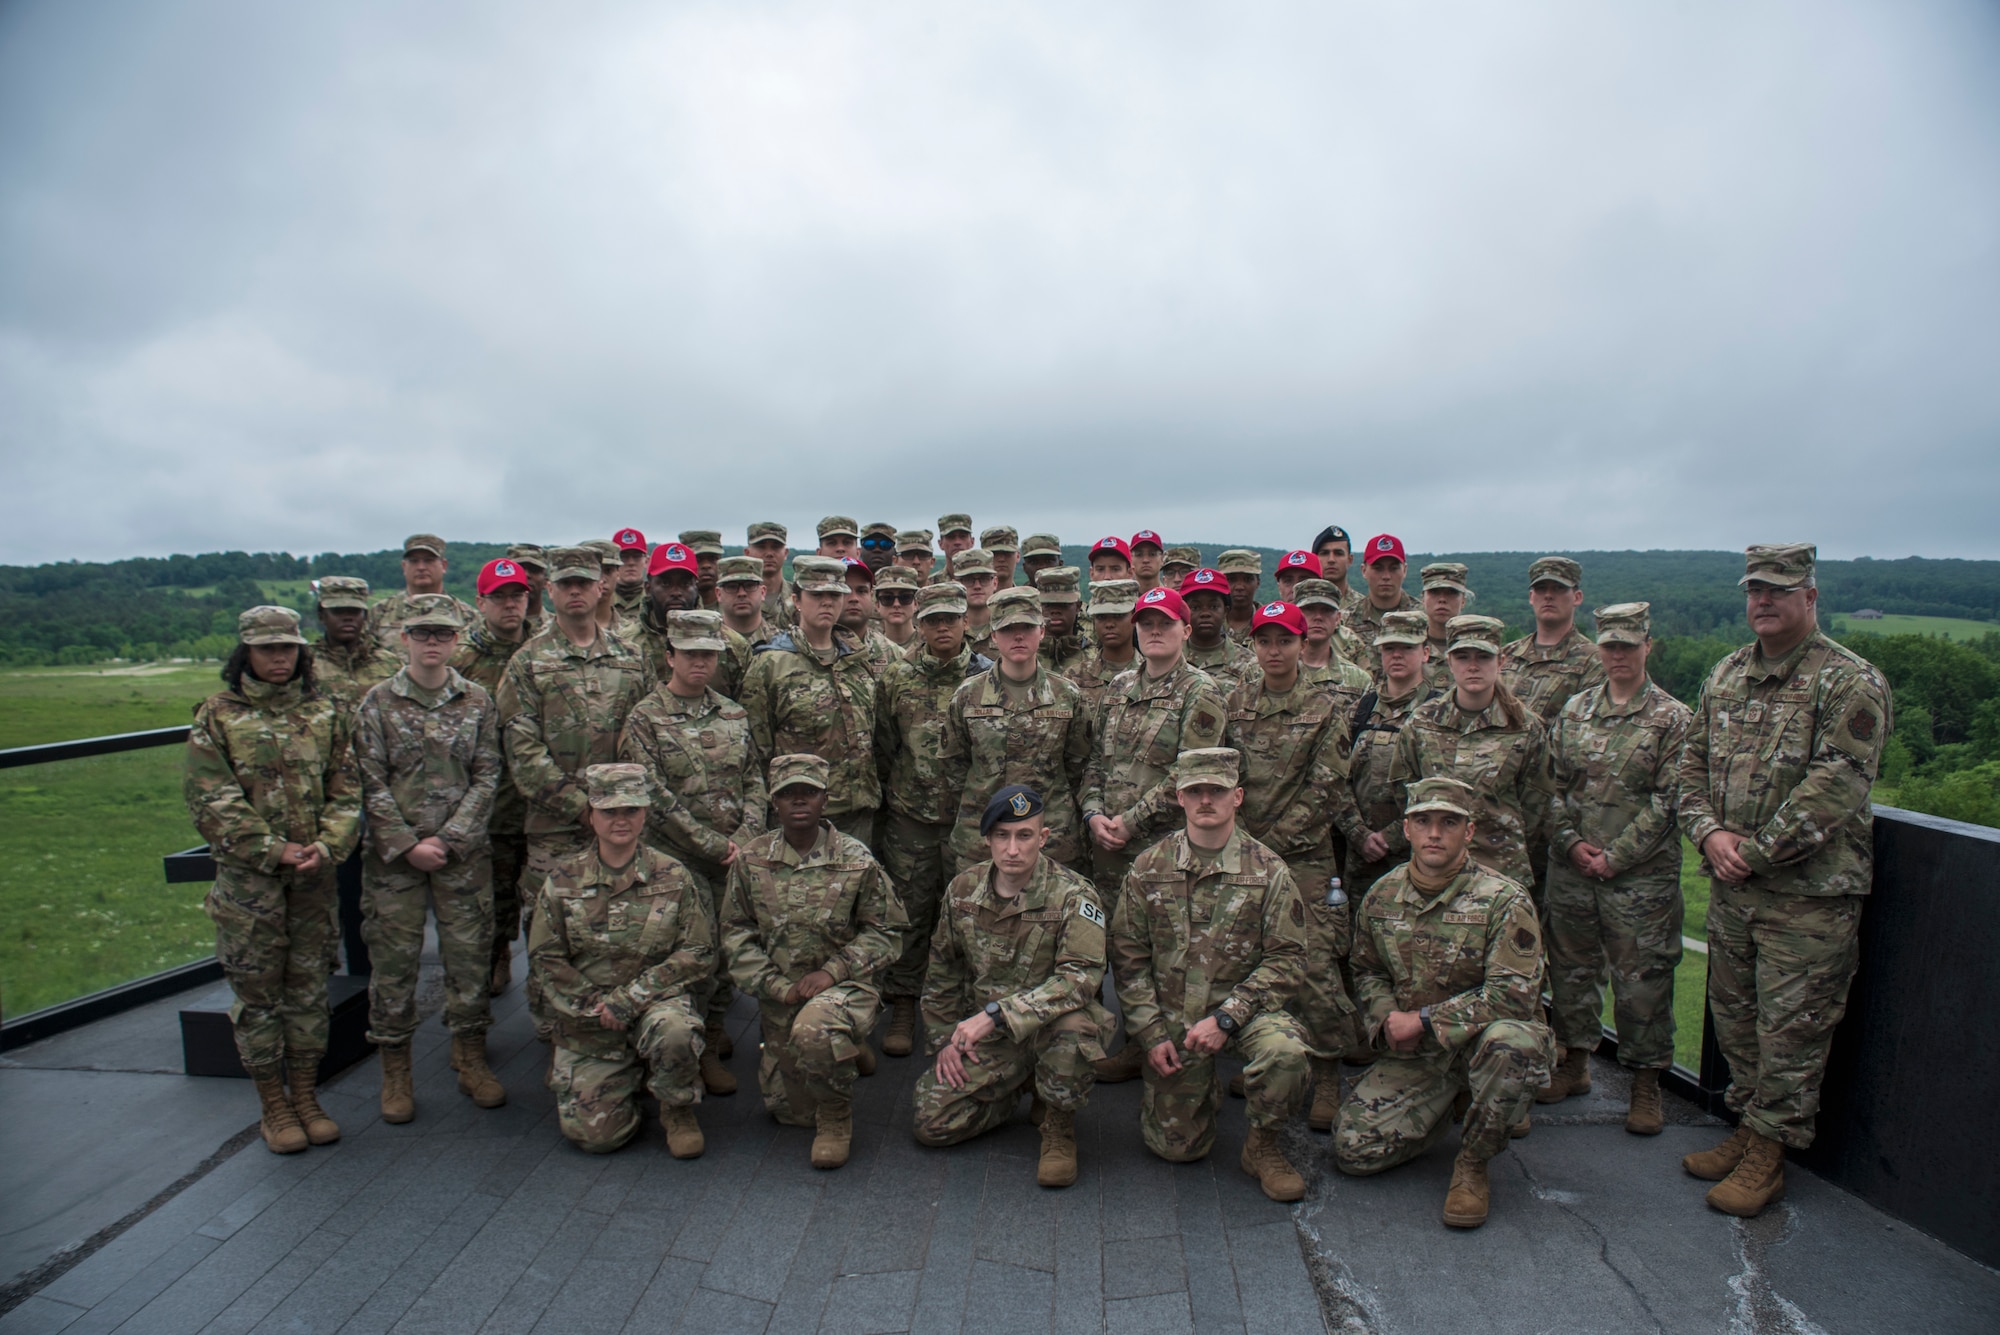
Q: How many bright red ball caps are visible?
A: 11